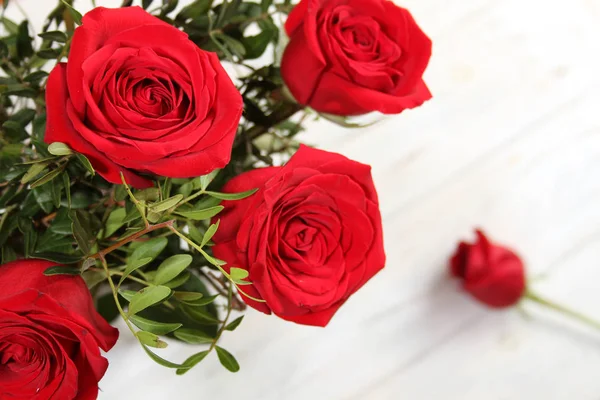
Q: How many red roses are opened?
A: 4